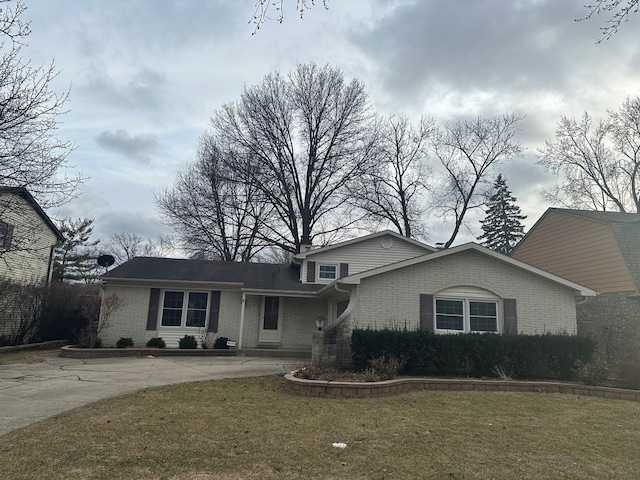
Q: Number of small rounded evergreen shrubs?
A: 4